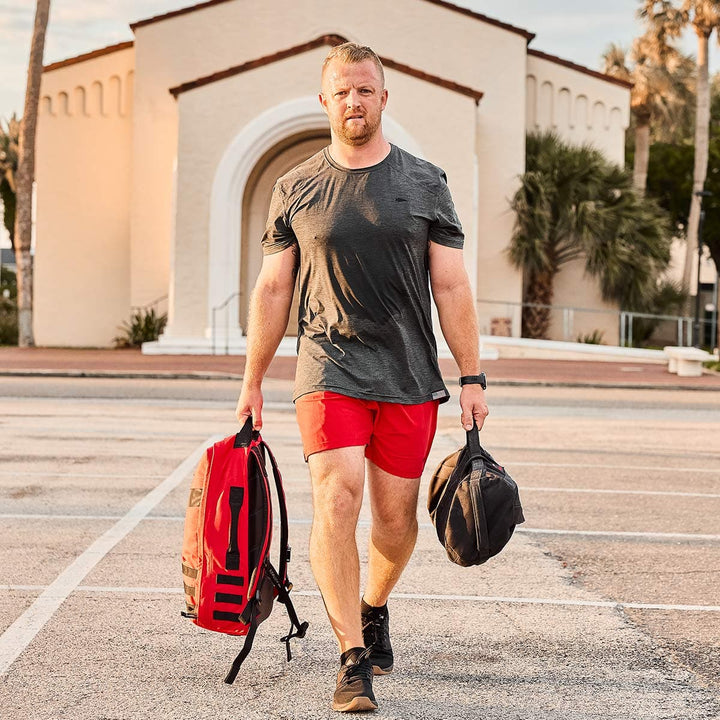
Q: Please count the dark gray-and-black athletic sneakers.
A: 2